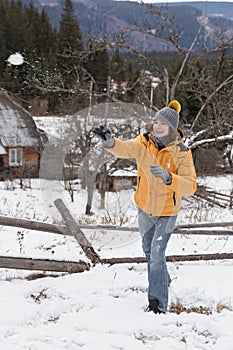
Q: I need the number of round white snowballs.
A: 1